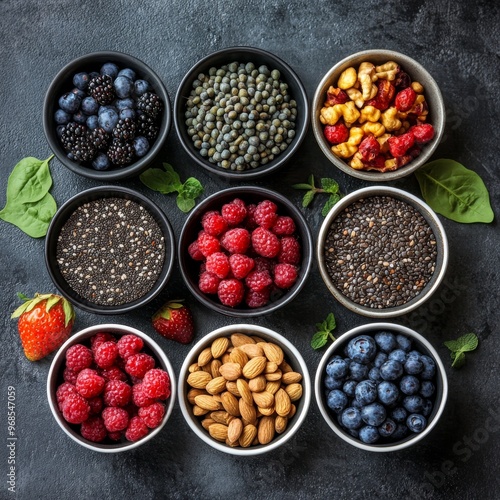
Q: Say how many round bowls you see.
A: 9